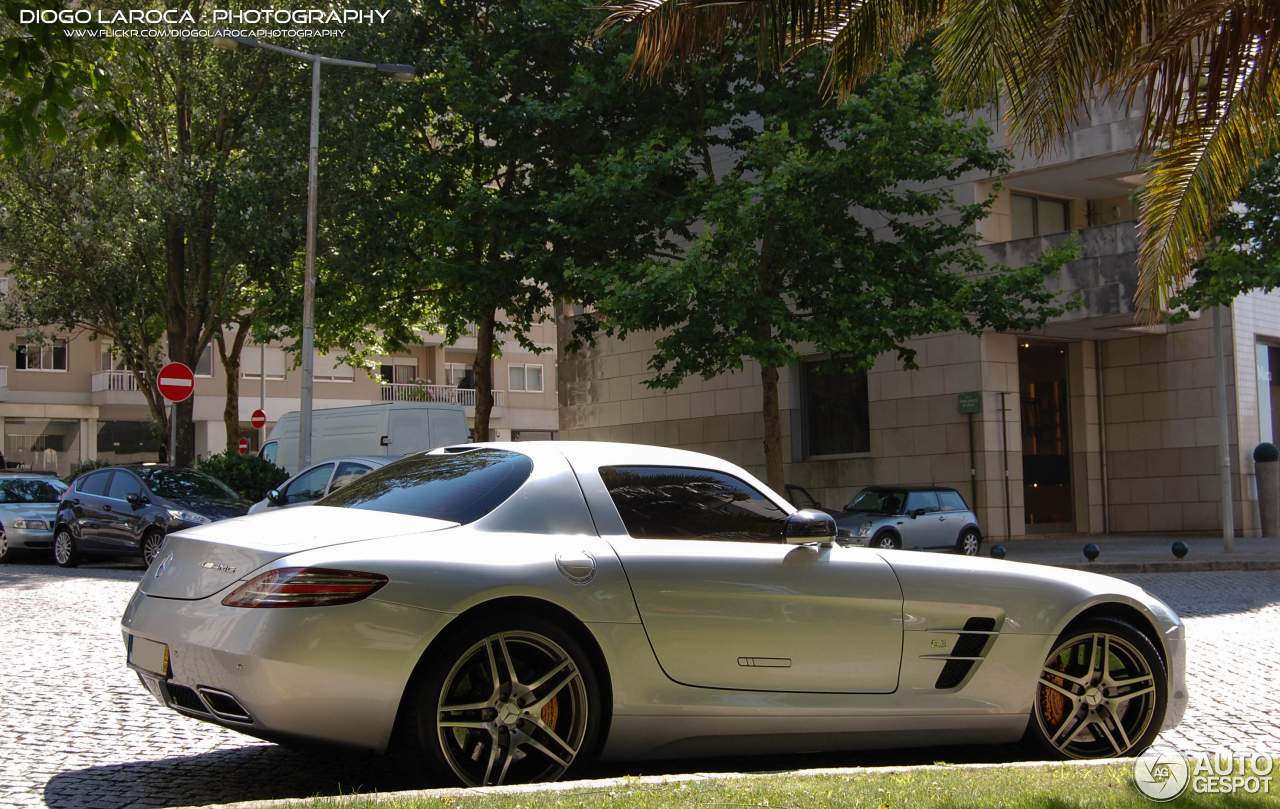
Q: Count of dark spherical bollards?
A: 3